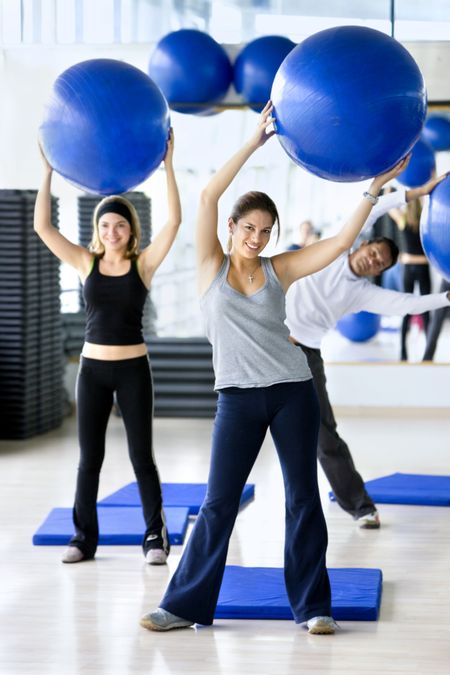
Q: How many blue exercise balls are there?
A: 8